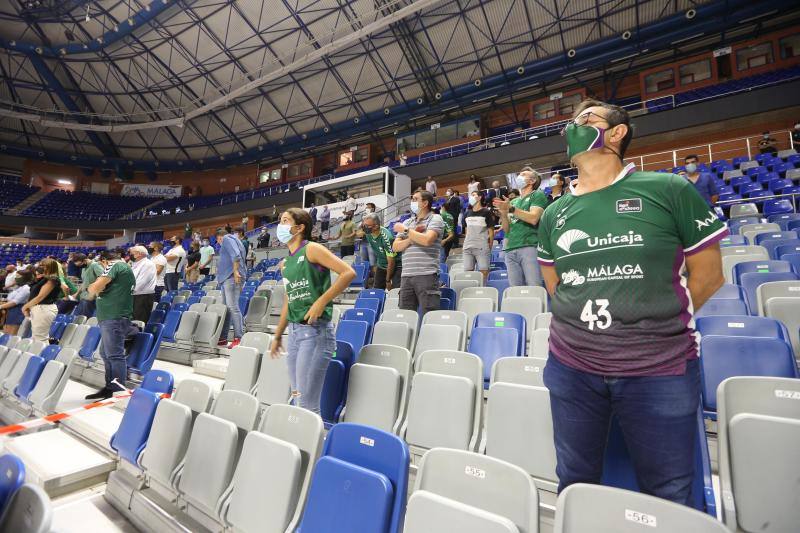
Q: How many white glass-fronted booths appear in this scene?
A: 1